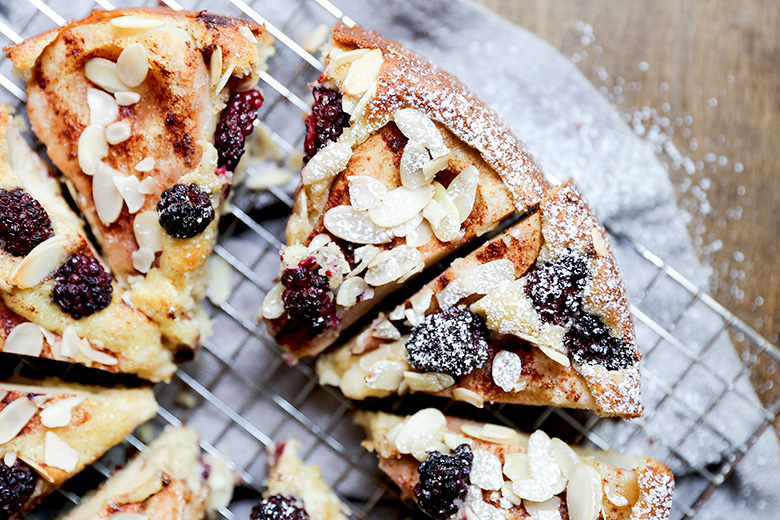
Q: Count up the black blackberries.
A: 12